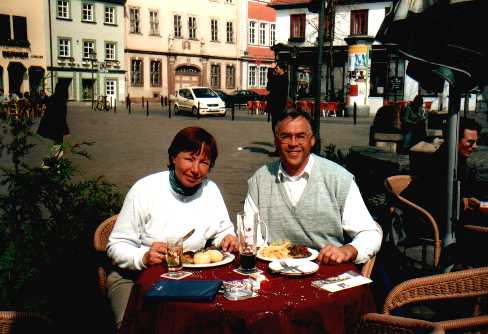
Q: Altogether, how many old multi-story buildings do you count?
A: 5